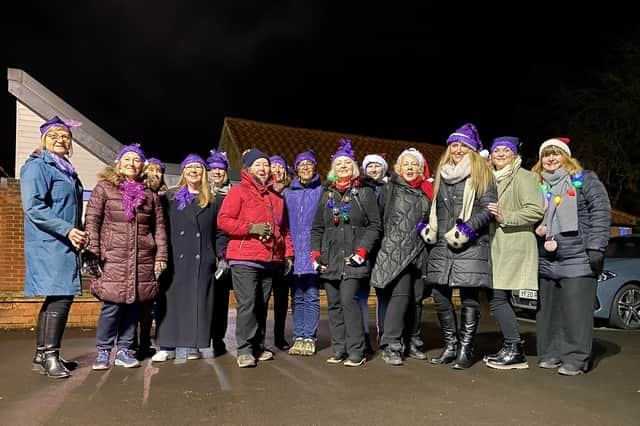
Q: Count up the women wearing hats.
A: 14